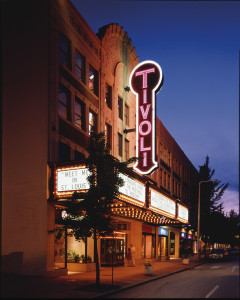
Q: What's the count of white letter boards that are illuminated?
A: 4